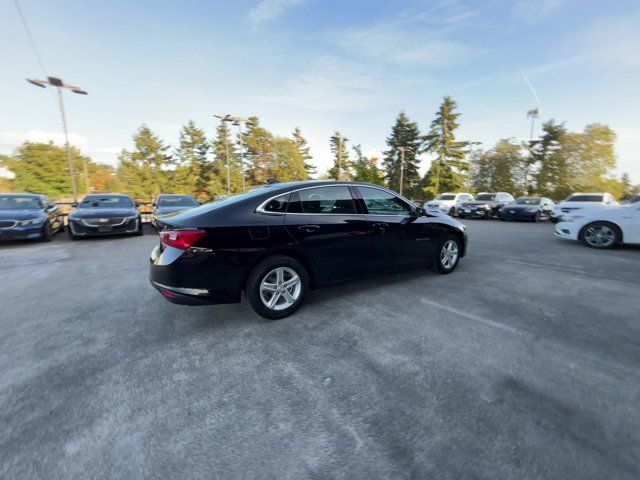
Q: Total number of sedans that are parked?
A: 6